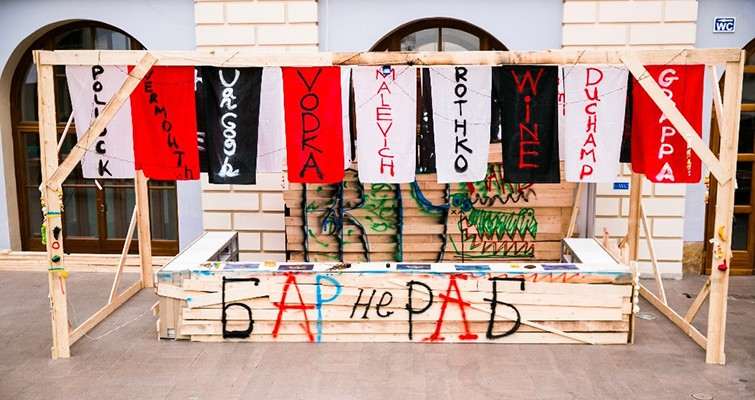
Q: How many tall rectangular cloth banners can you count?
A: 9